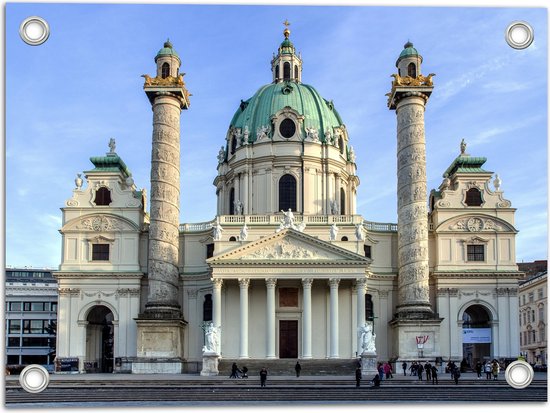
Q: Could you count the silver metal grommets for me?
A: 4